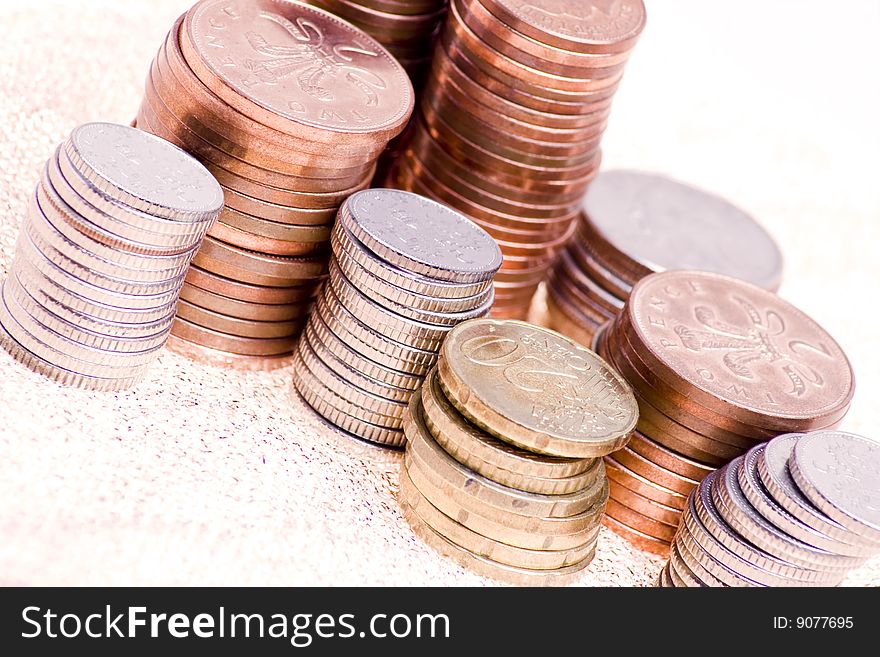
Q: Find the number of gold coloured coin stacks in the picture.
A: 1